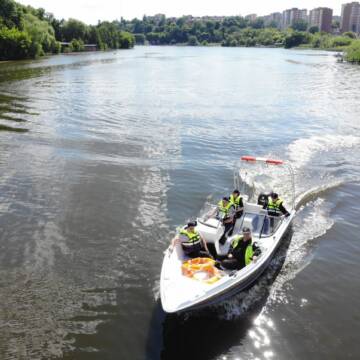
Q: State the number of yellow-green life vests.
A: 5